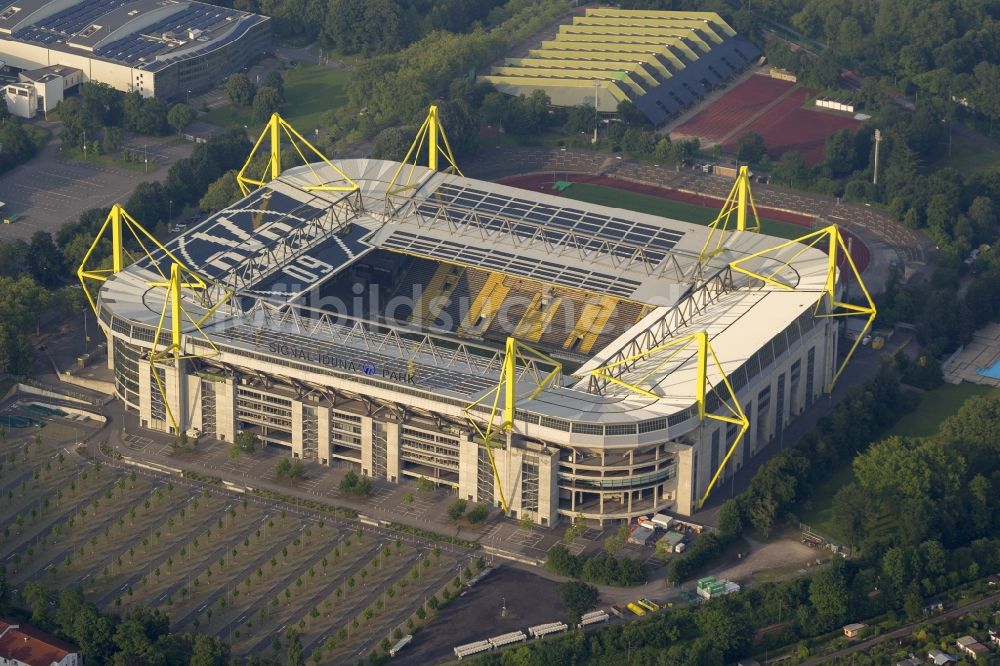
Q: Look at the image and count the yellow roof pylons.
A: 8